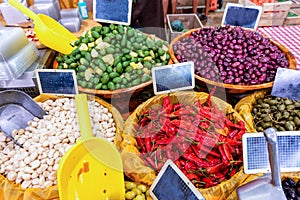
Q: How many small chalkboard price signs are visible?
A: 7